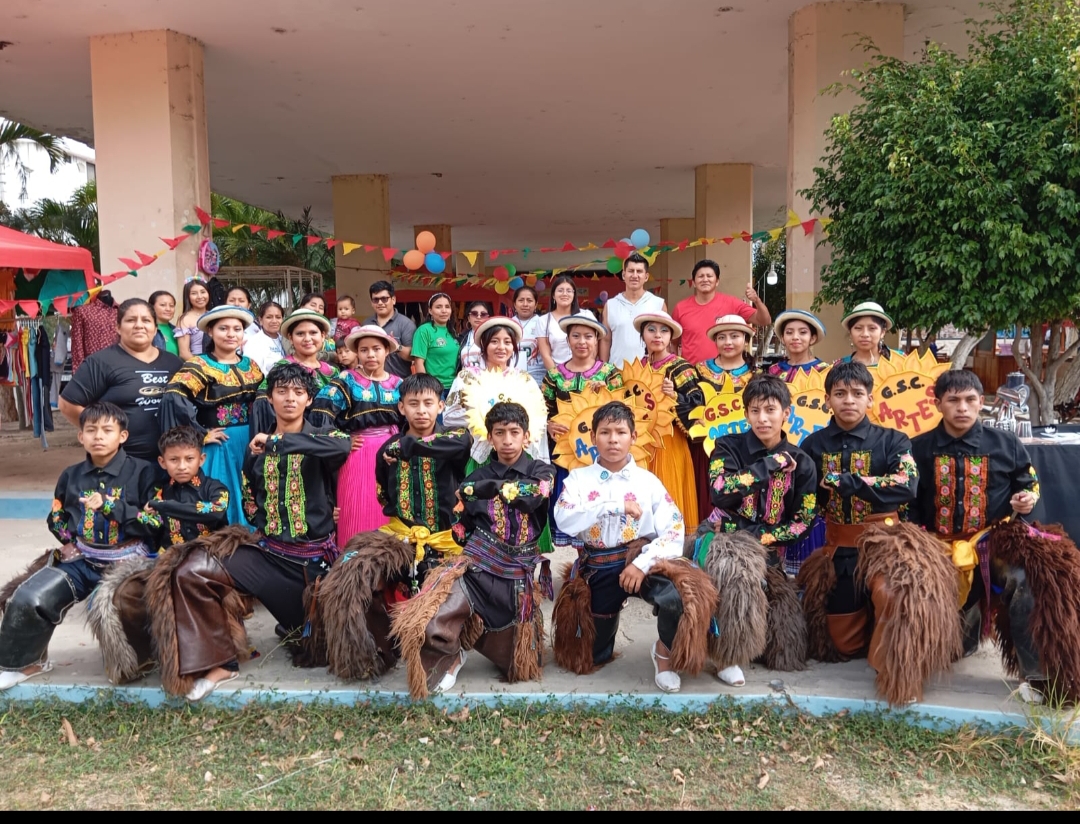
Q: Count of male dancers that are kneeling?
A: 9